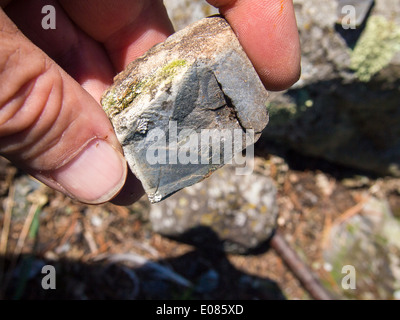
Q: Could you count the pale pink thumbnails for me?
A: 1